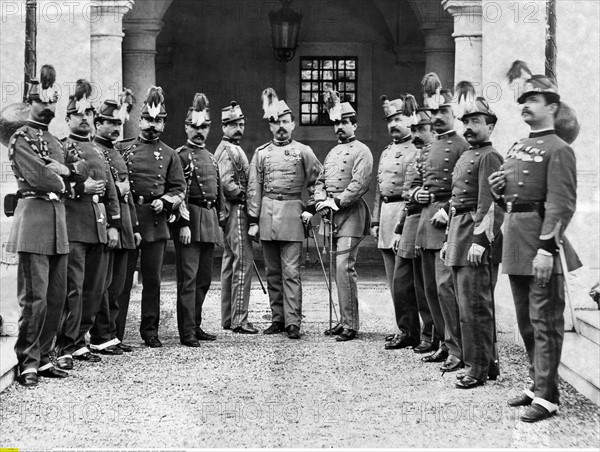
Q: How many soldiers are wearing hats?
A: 13